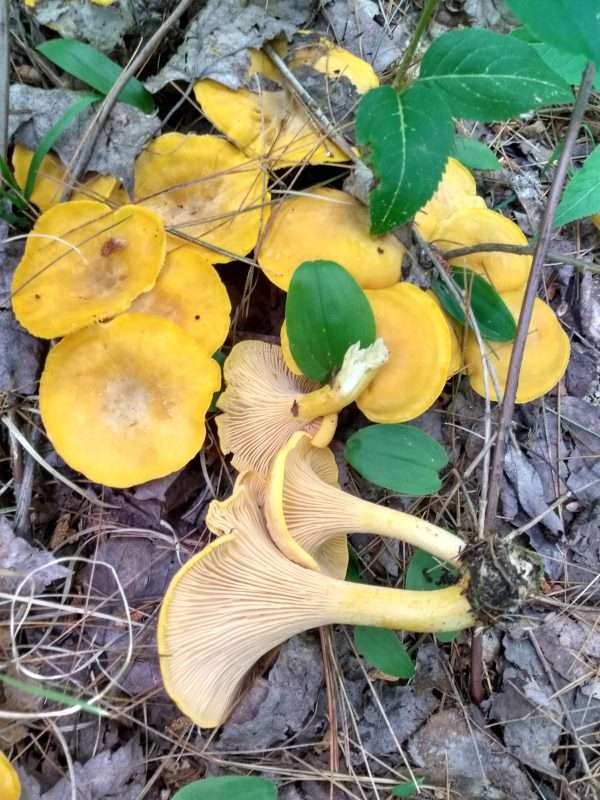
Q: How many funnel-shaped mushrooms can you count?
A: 3